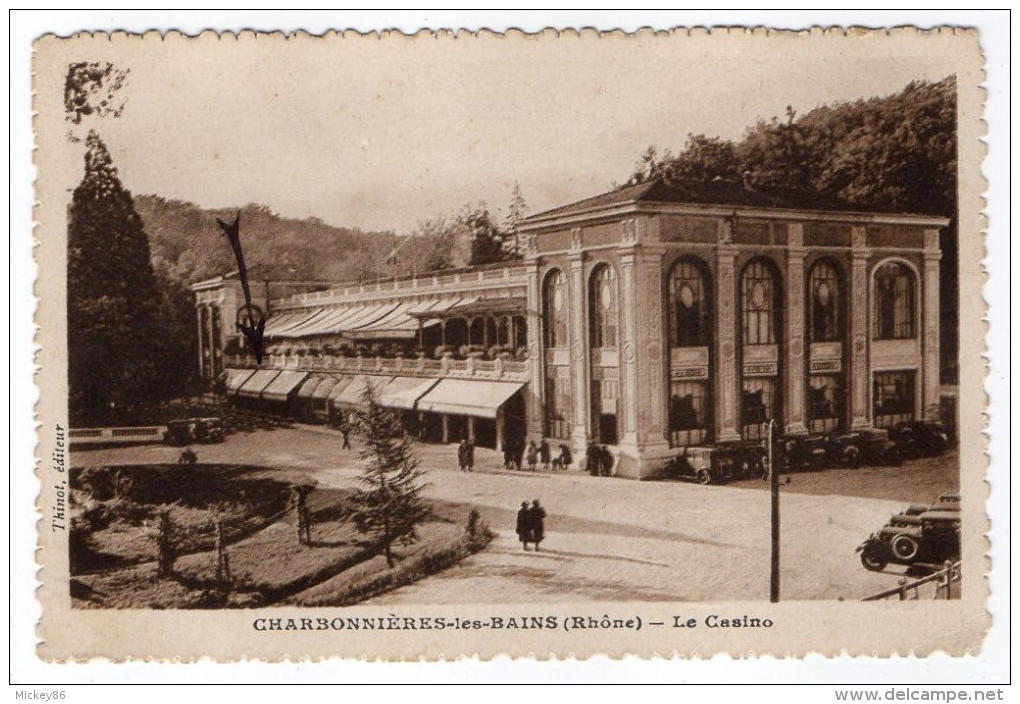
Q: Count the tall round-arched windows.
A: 6